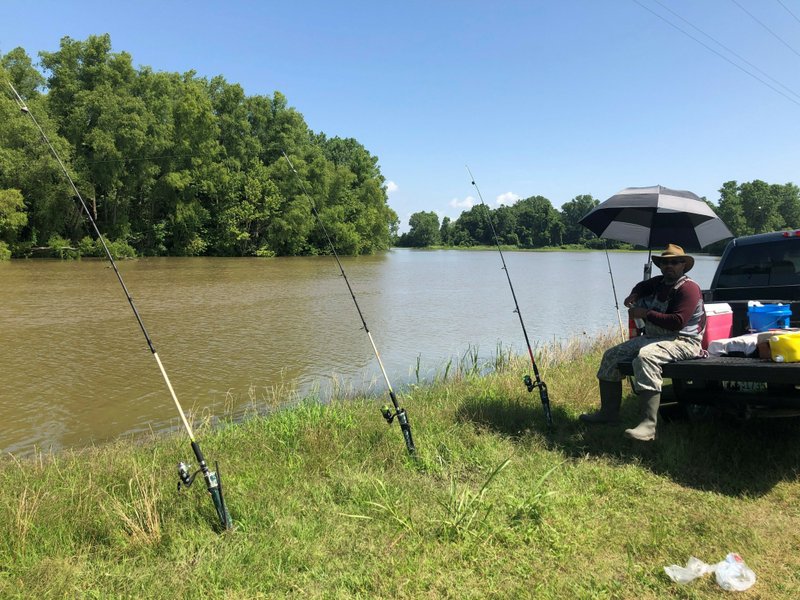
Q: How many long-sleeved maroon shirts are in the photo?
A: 1